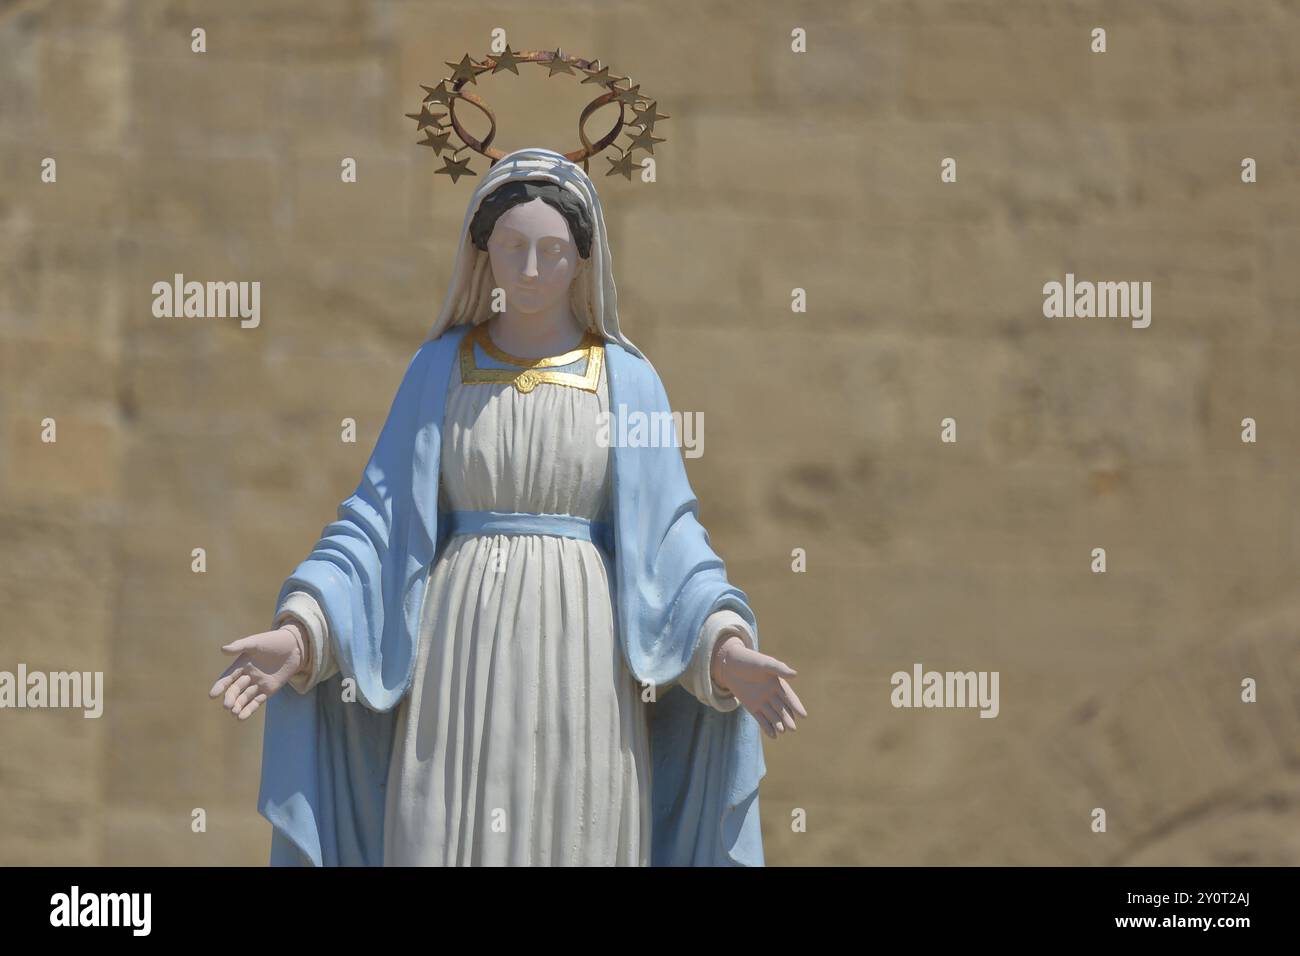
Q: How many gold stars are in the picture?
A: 12